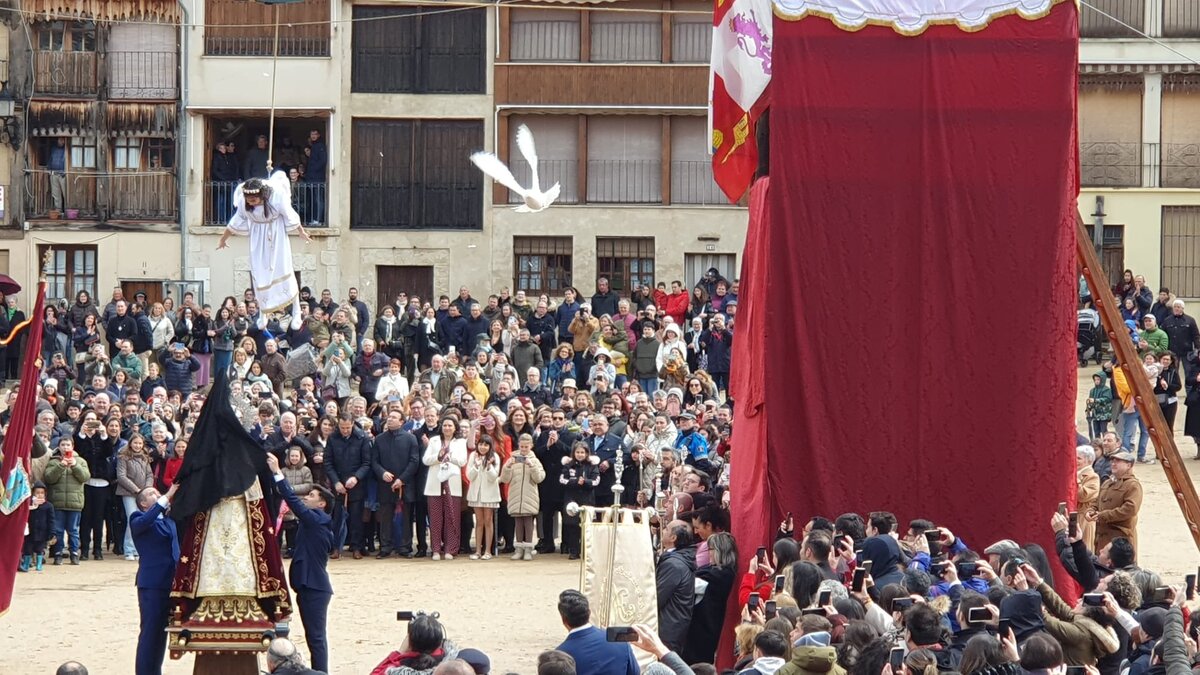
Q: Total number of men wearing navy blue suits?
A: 3